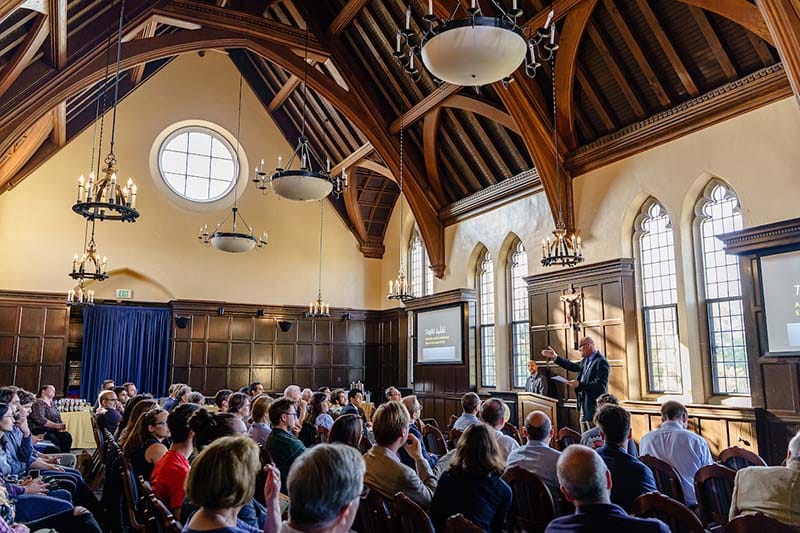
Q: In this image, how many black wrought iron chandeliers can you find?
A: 6